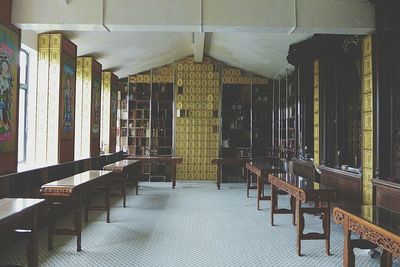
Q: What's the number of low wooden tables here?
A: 8